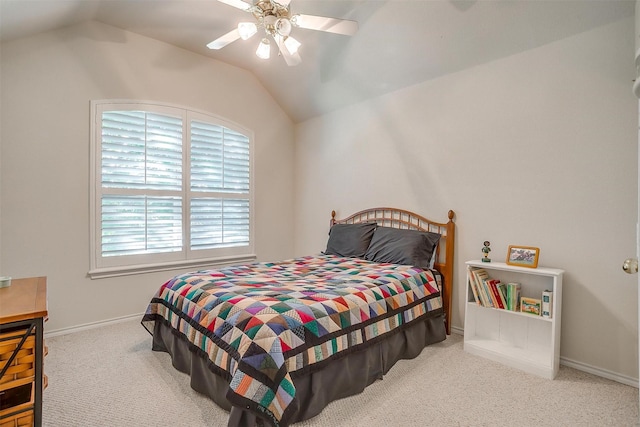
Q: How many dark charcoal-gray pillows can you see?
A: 2